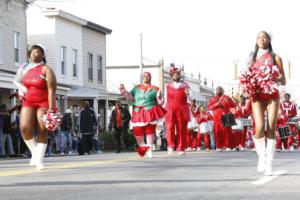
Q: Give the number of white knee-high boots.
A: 4